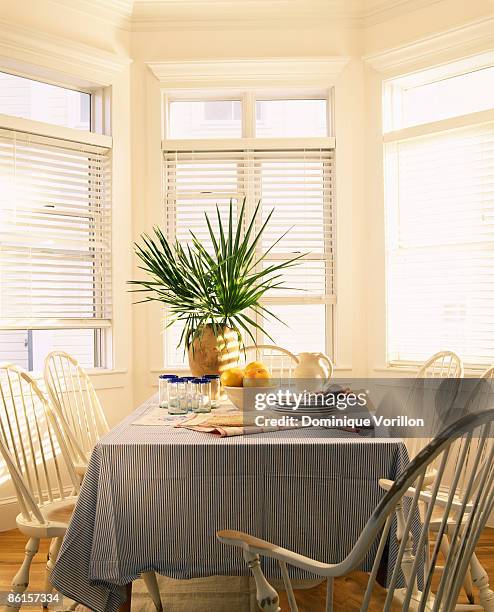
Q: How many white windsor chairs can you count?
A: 6